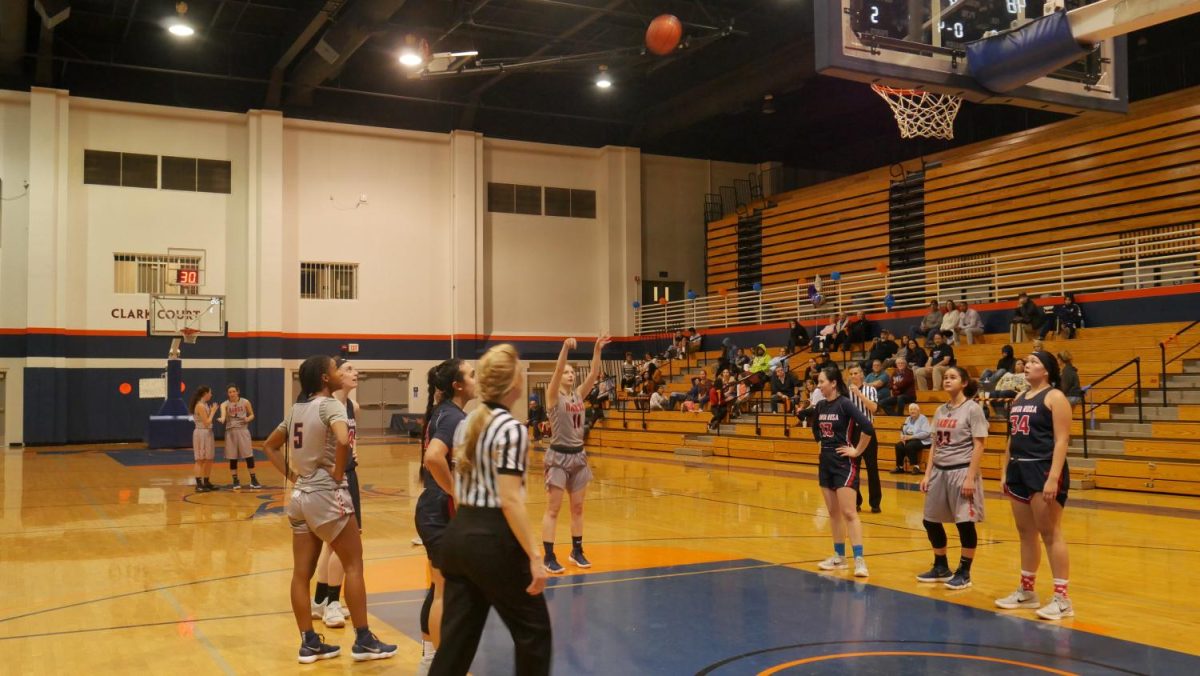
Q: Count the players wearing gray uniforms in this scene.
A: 5